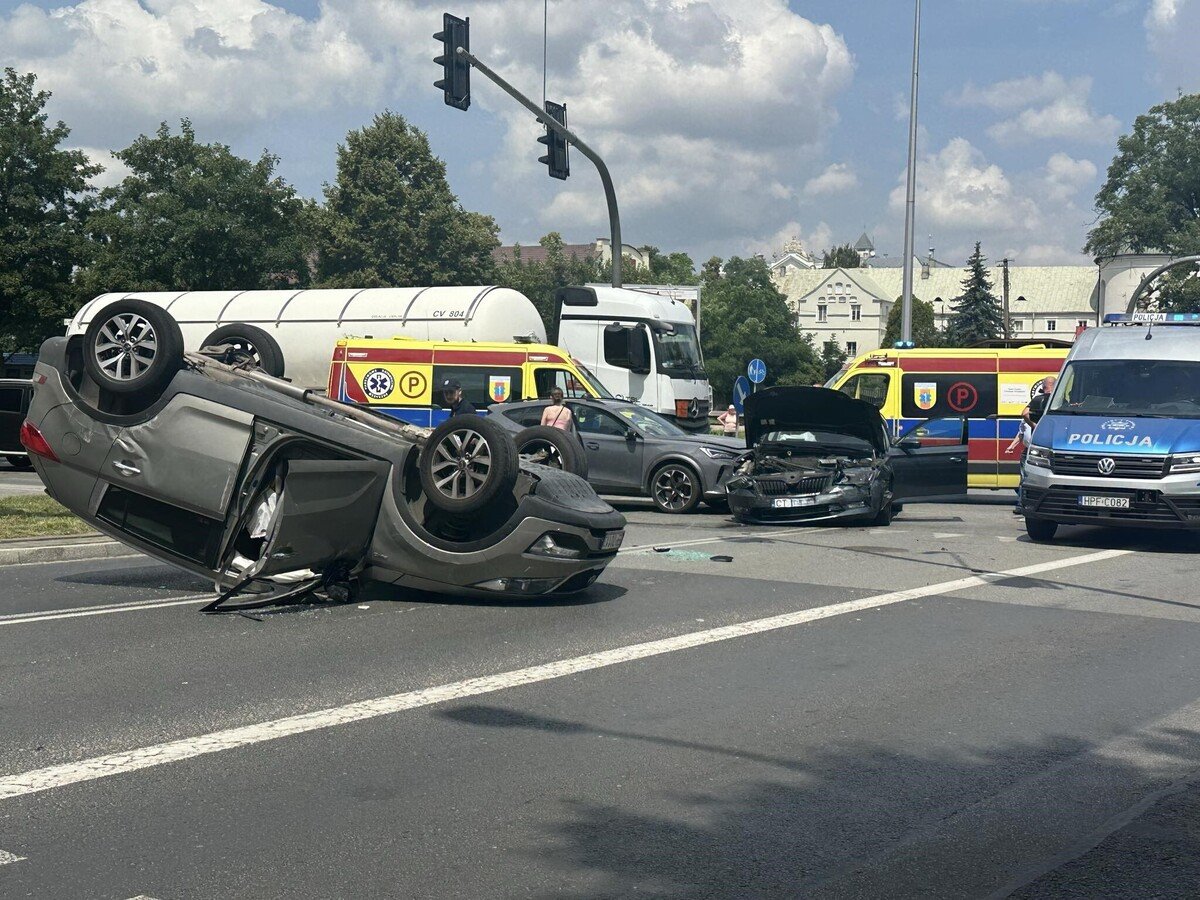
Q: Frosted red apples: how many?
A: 0